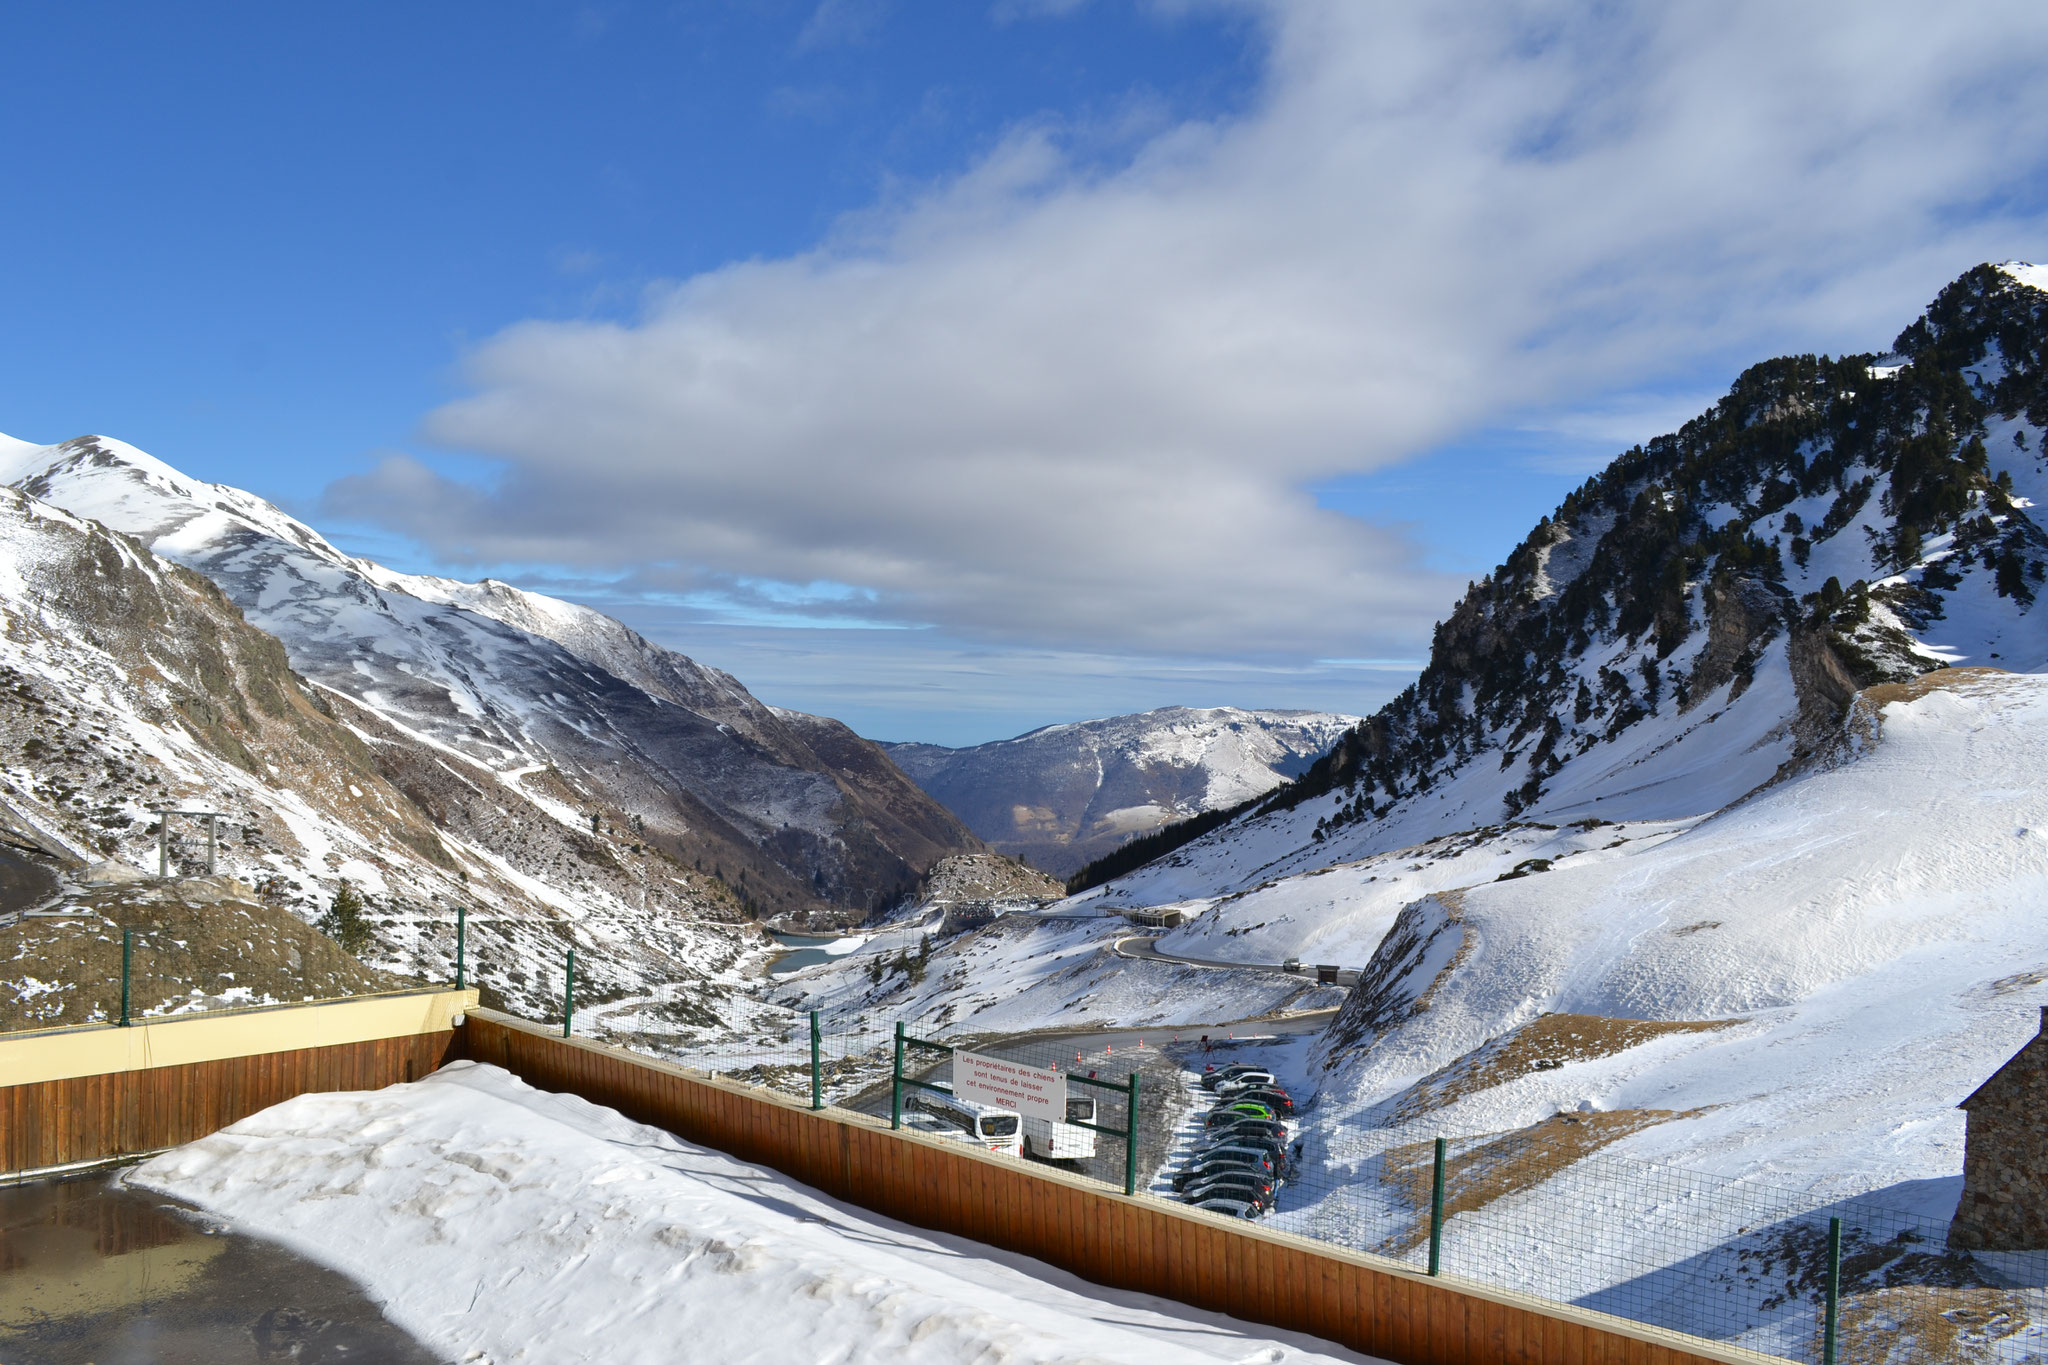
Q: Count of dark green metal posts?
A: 8